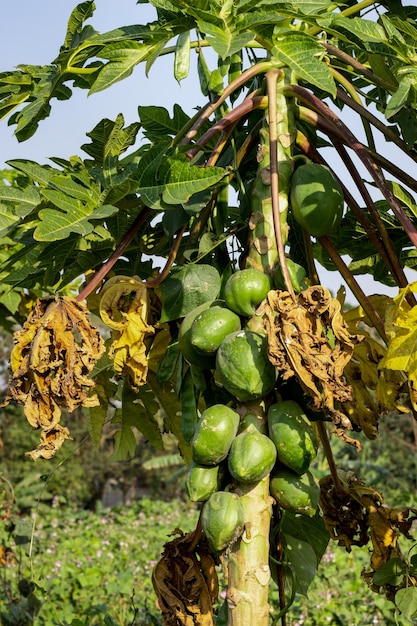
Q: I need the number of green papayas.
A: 12